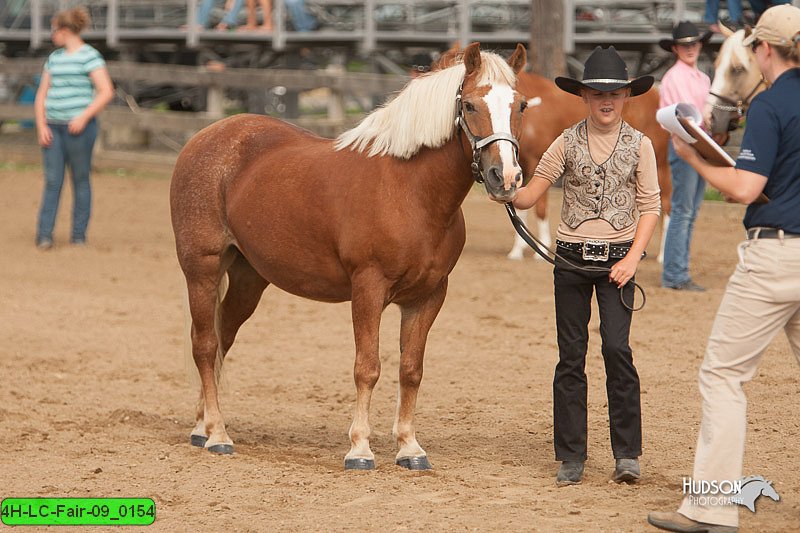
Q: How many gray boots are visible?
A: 2